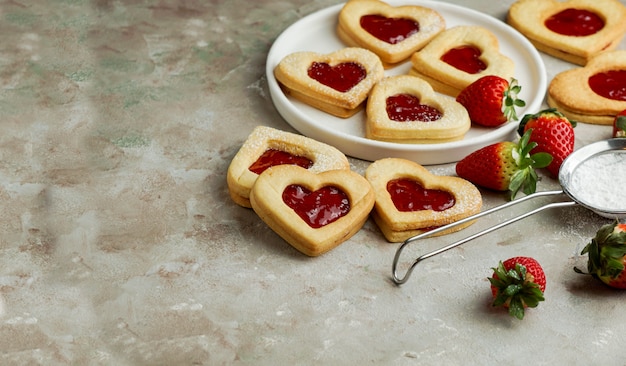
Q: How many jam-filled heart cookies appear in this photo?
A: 9